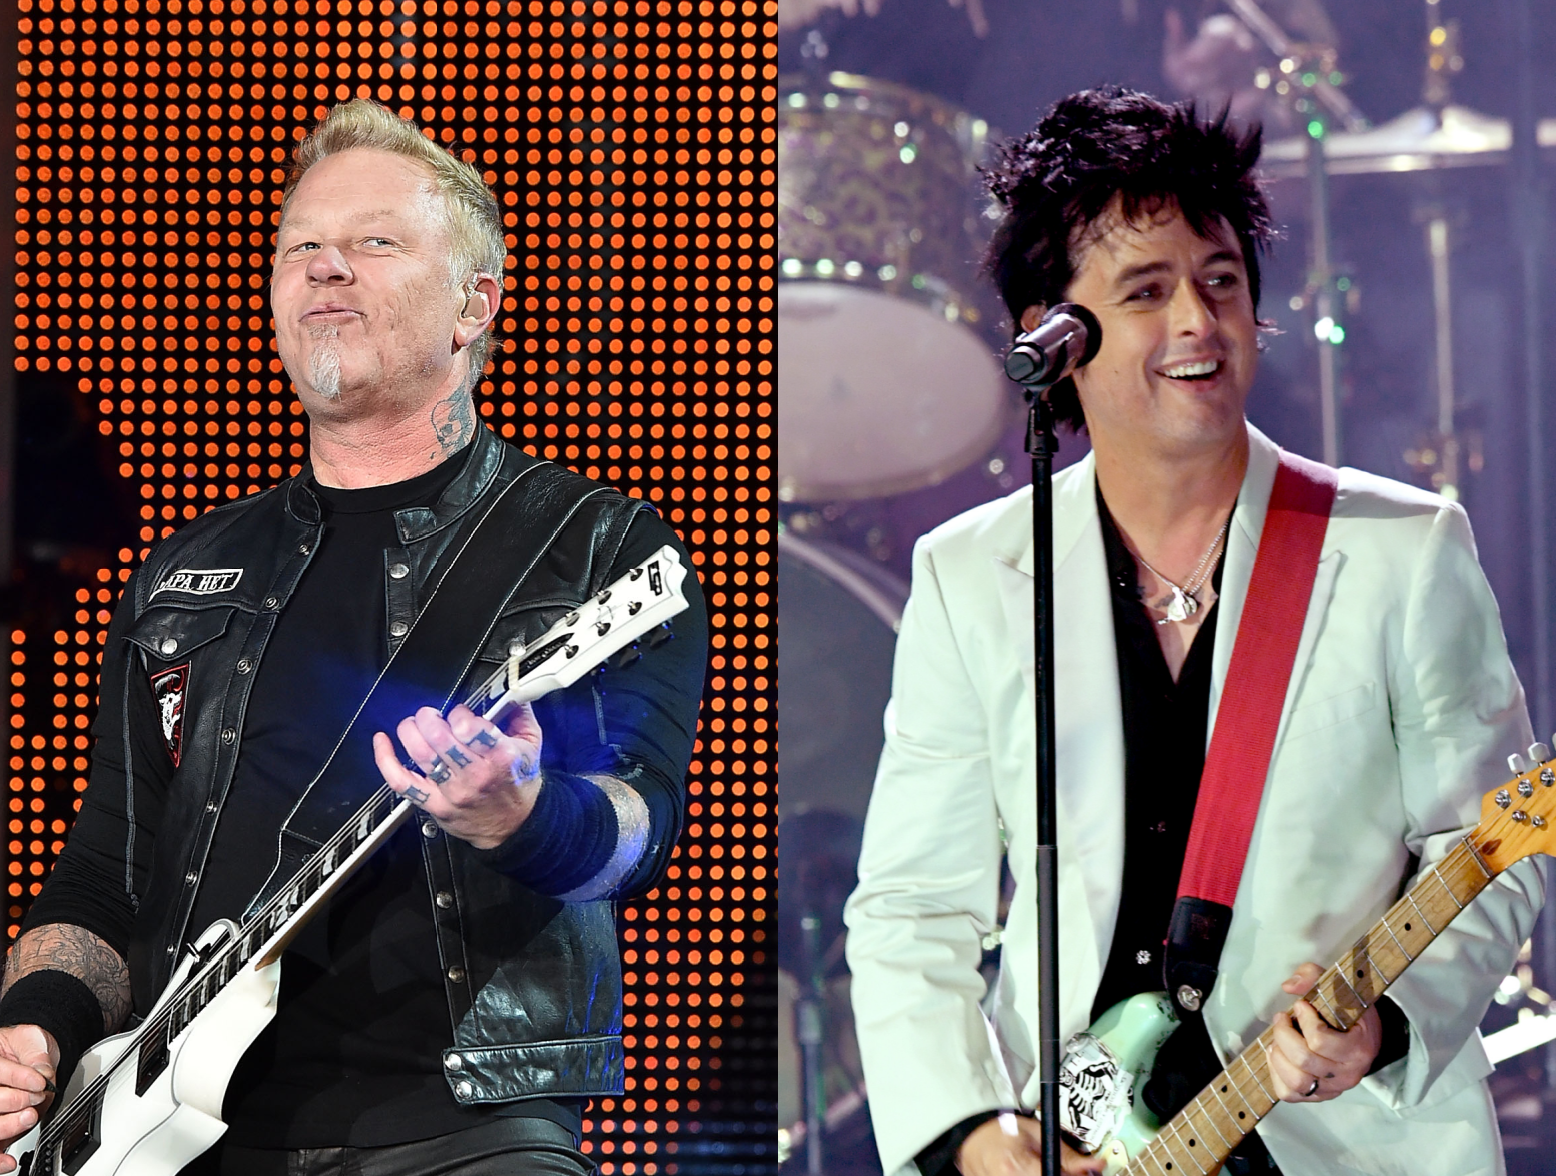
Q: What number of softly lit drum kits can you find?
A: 1